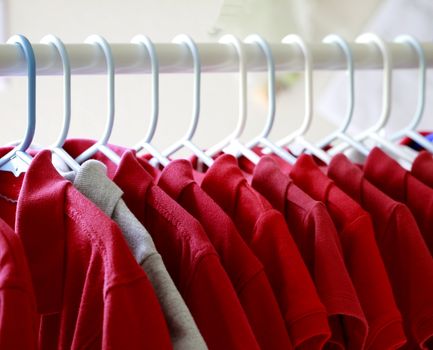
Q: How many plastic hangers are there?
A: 11